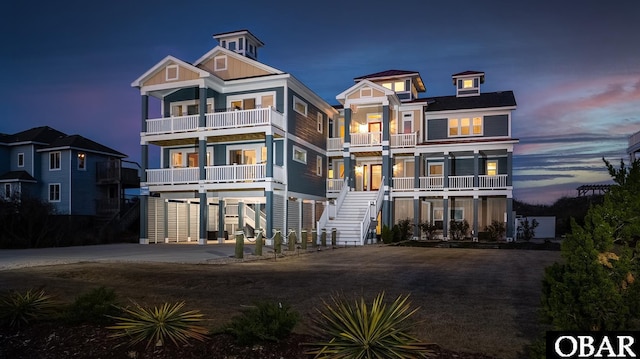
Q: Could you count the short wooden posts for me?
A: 8